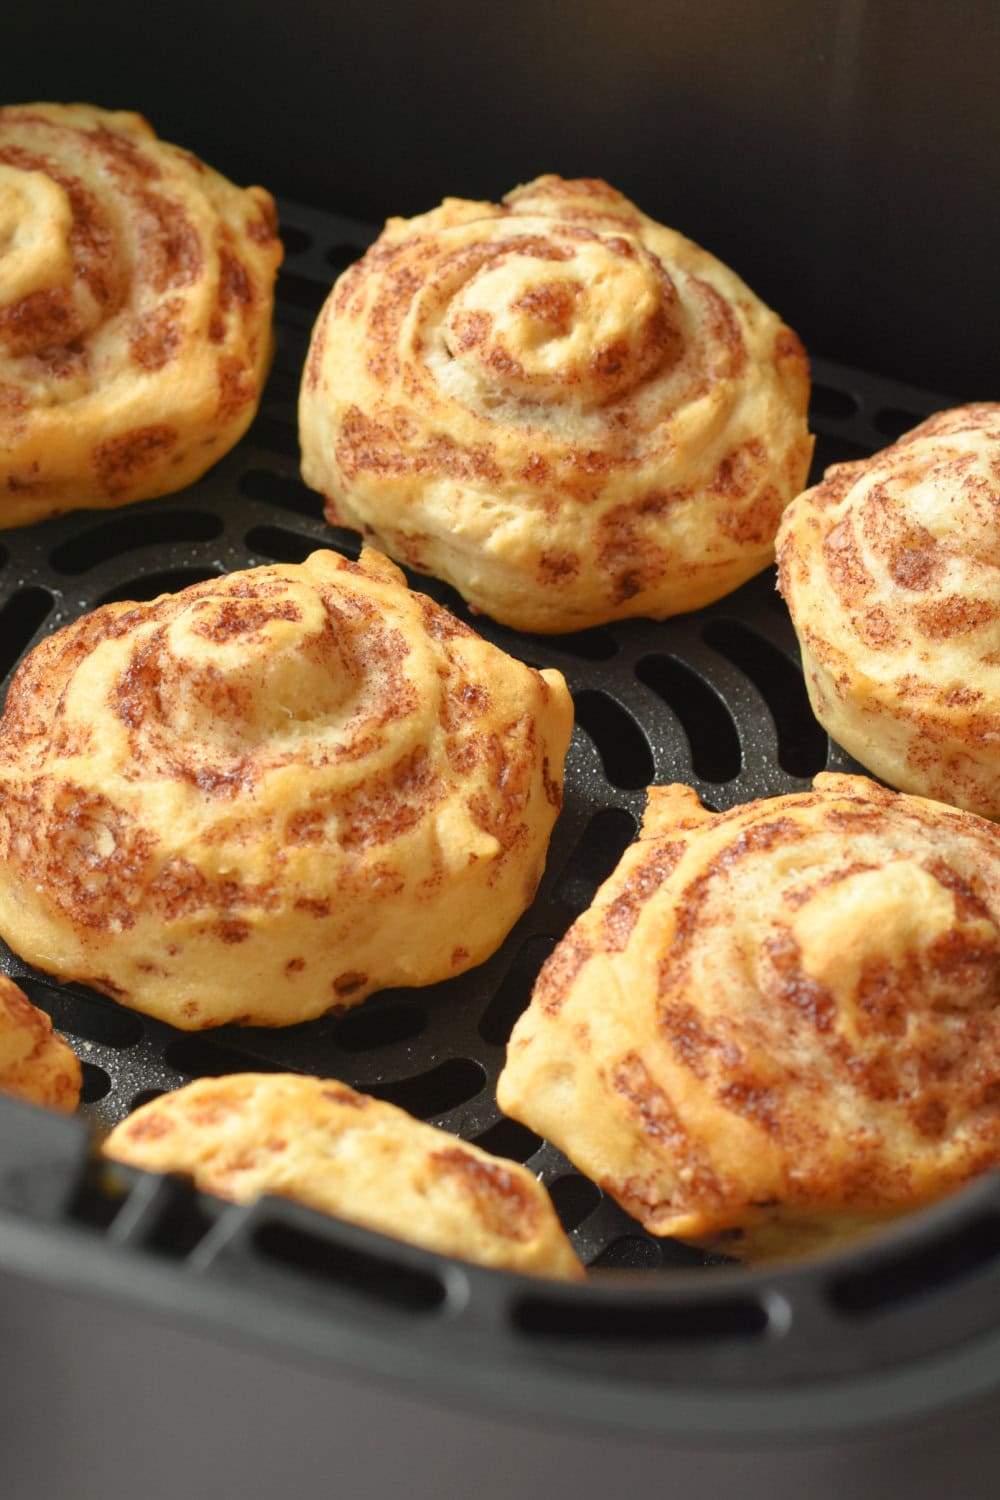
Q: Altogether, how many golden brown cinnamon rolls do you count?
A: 7